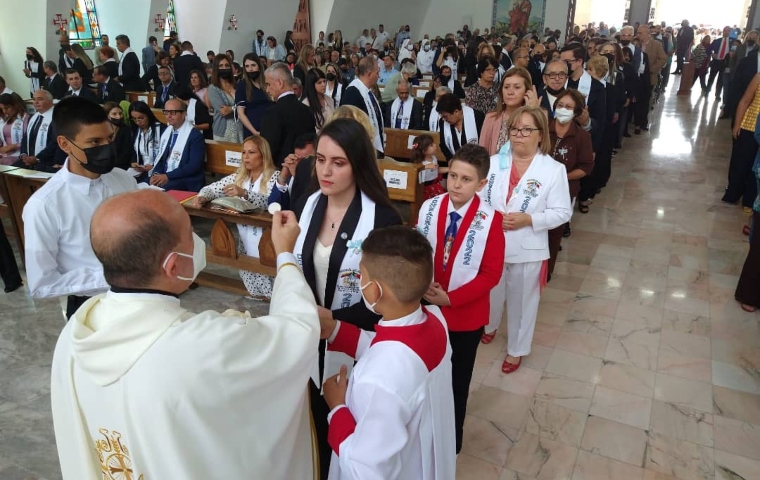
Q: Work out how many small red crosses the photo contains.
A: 3